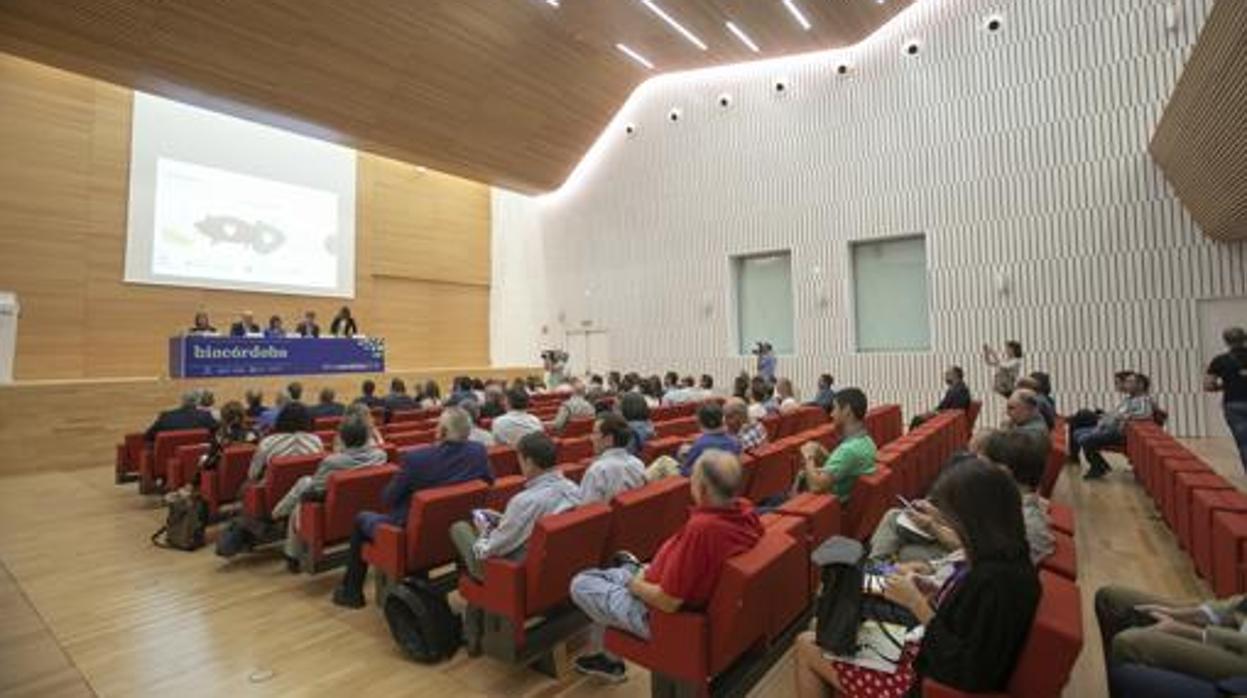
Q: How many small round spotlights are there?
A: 7